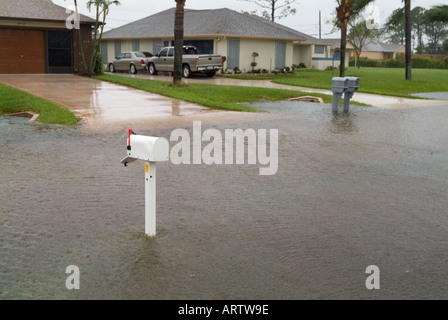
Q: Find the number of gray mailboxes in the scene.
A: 2